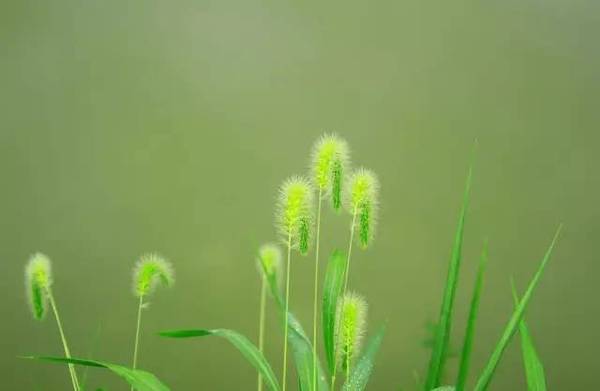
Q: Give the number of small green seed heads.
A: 7